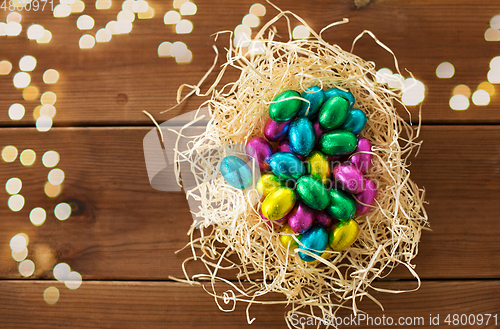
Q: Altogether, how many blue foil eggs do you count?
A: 7